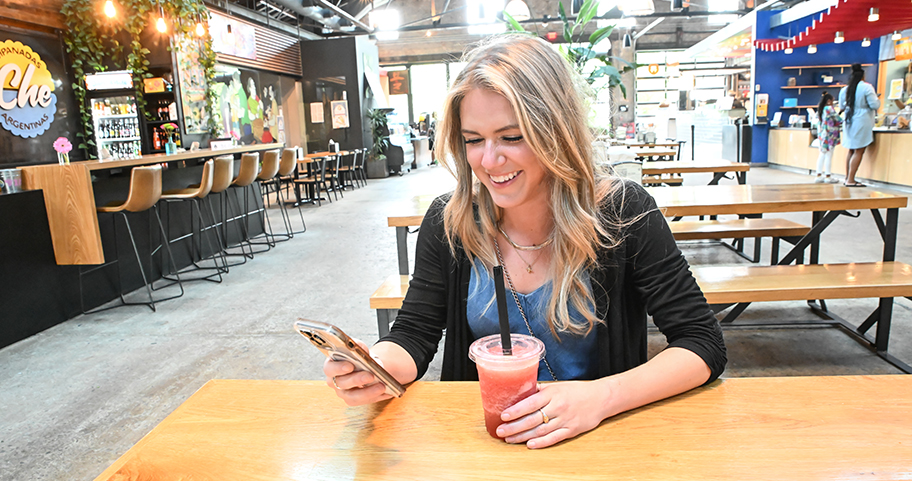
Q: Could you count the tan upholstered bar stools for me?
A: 6